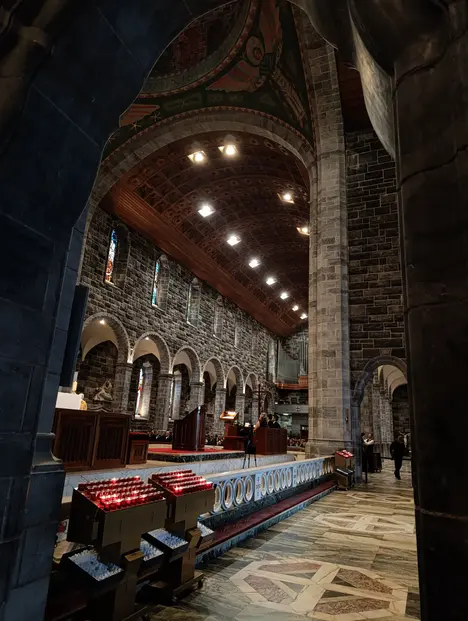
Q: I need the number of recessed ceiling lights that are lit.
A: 11